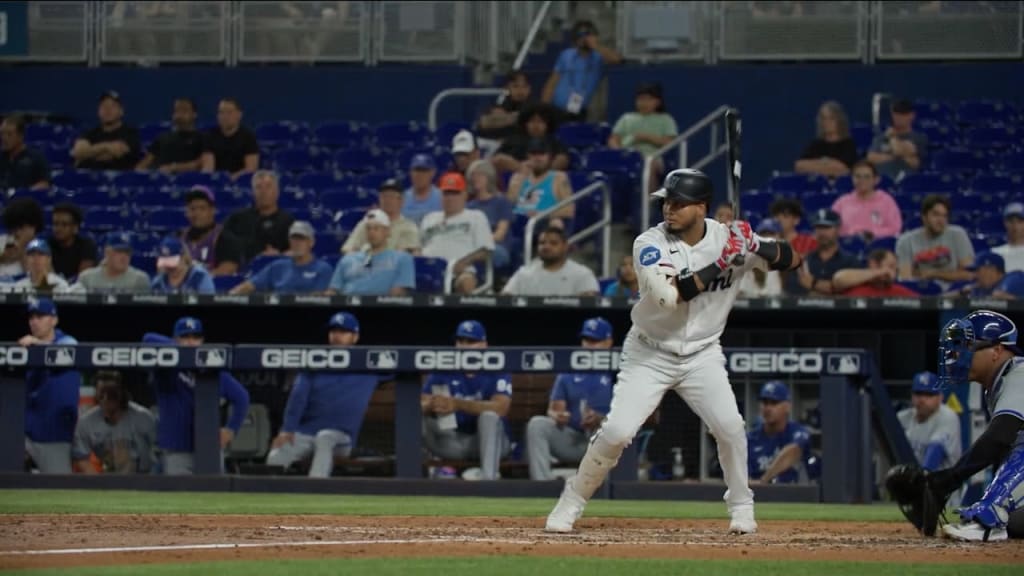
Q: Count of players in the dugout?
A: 8